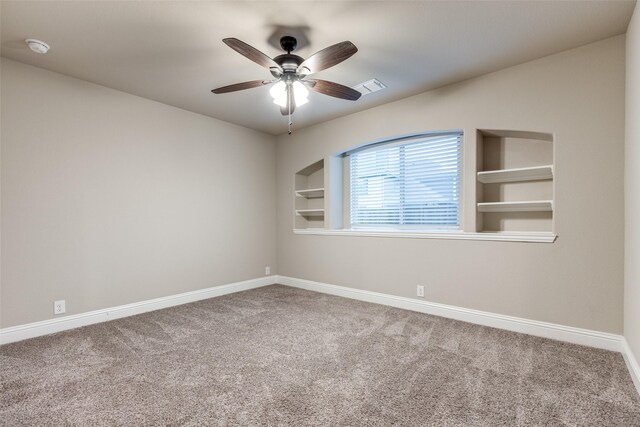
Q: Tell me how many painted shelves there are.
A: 4